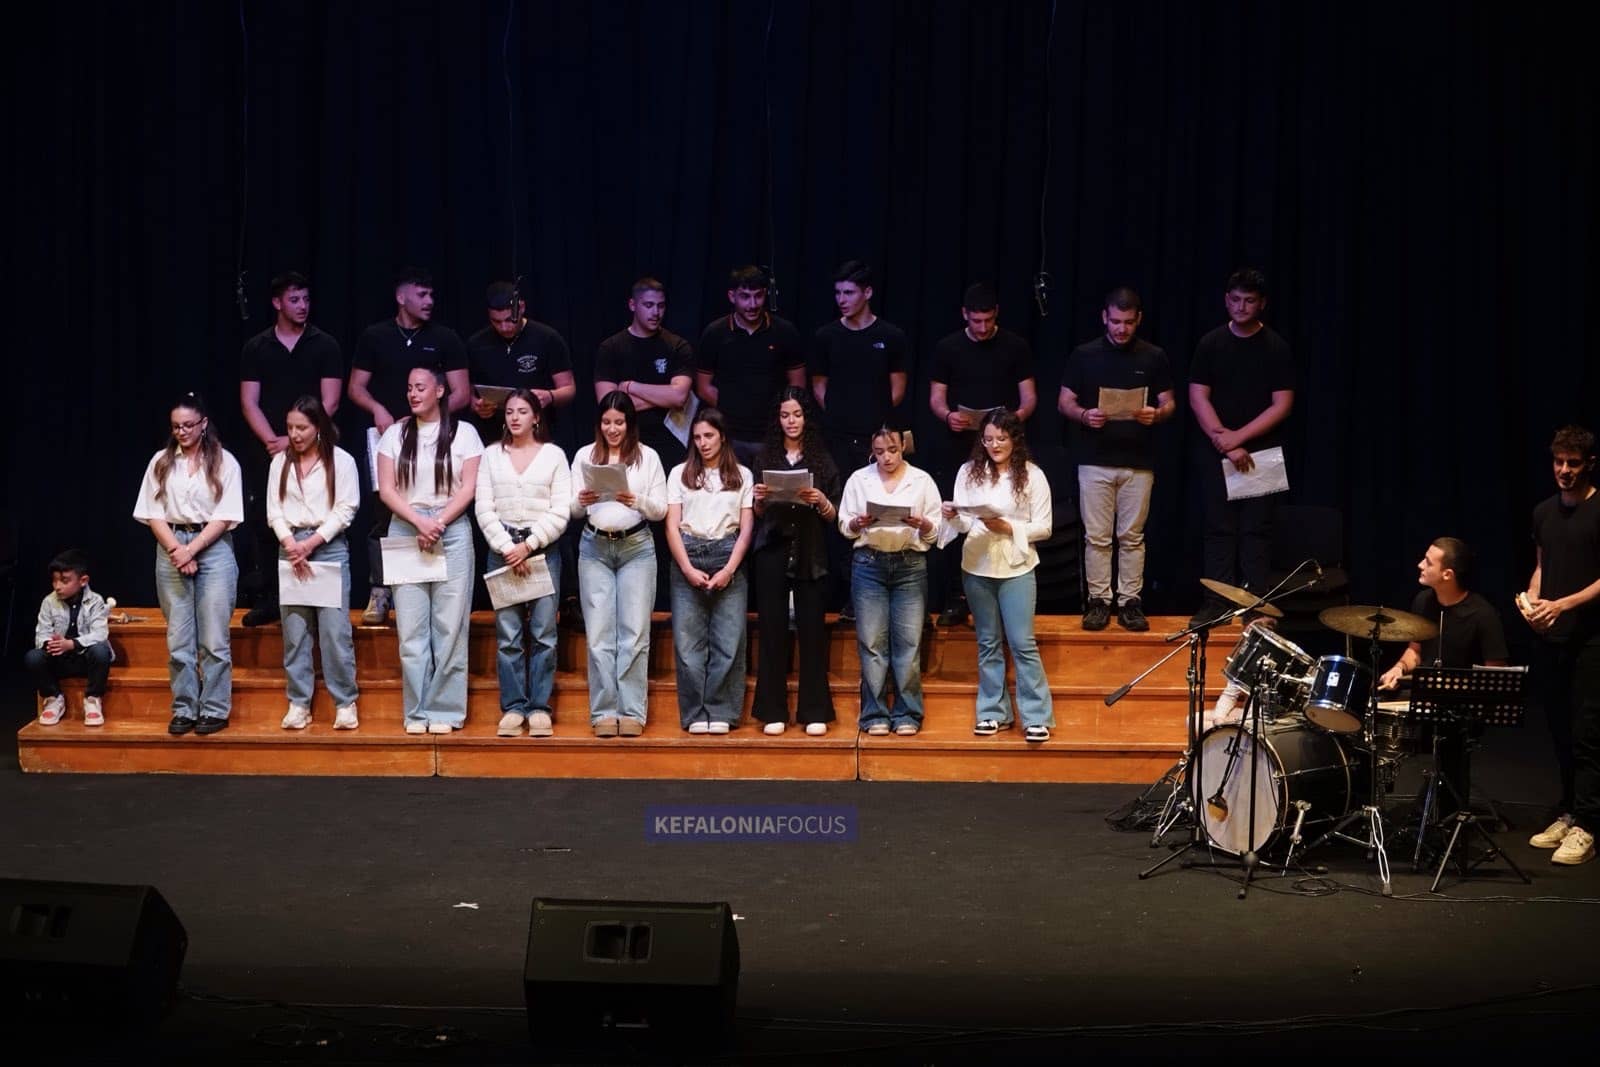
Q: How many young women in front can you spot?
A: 9